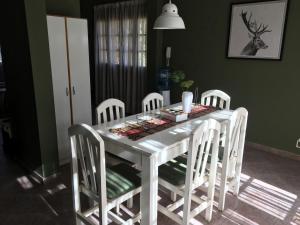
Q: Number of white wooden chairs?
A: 6